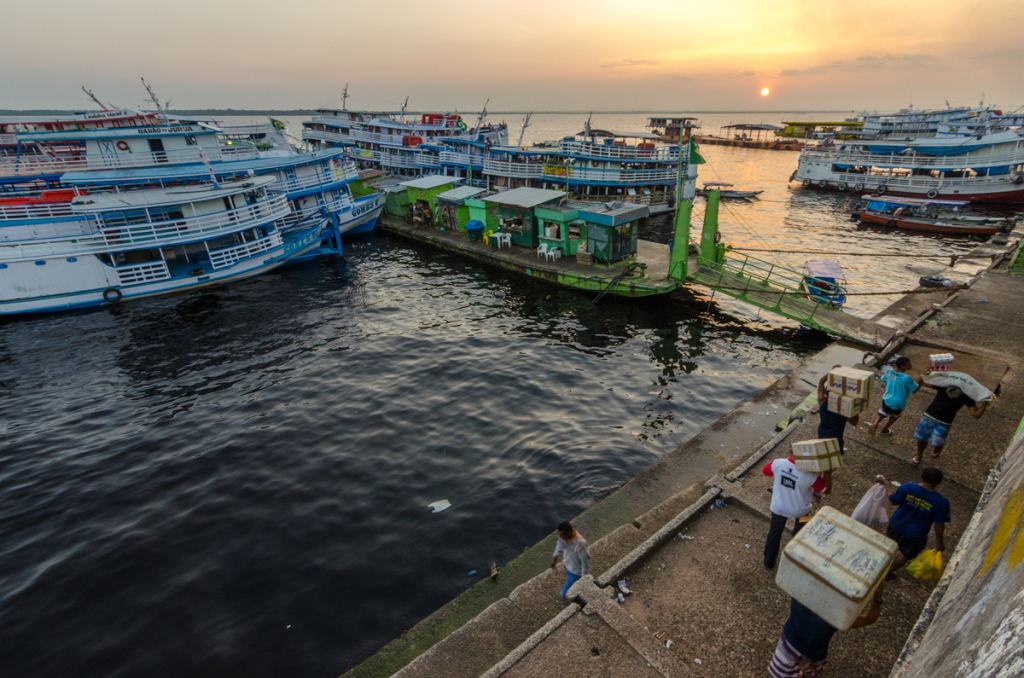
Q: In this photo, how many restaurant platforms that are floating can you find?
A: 1